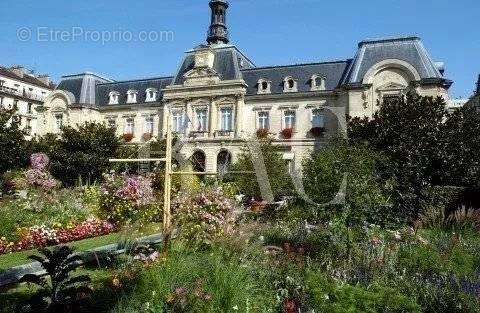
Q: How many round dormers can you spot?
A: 6